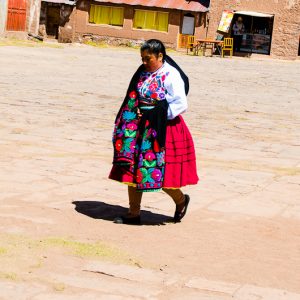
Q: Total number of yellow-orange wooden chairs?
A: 2